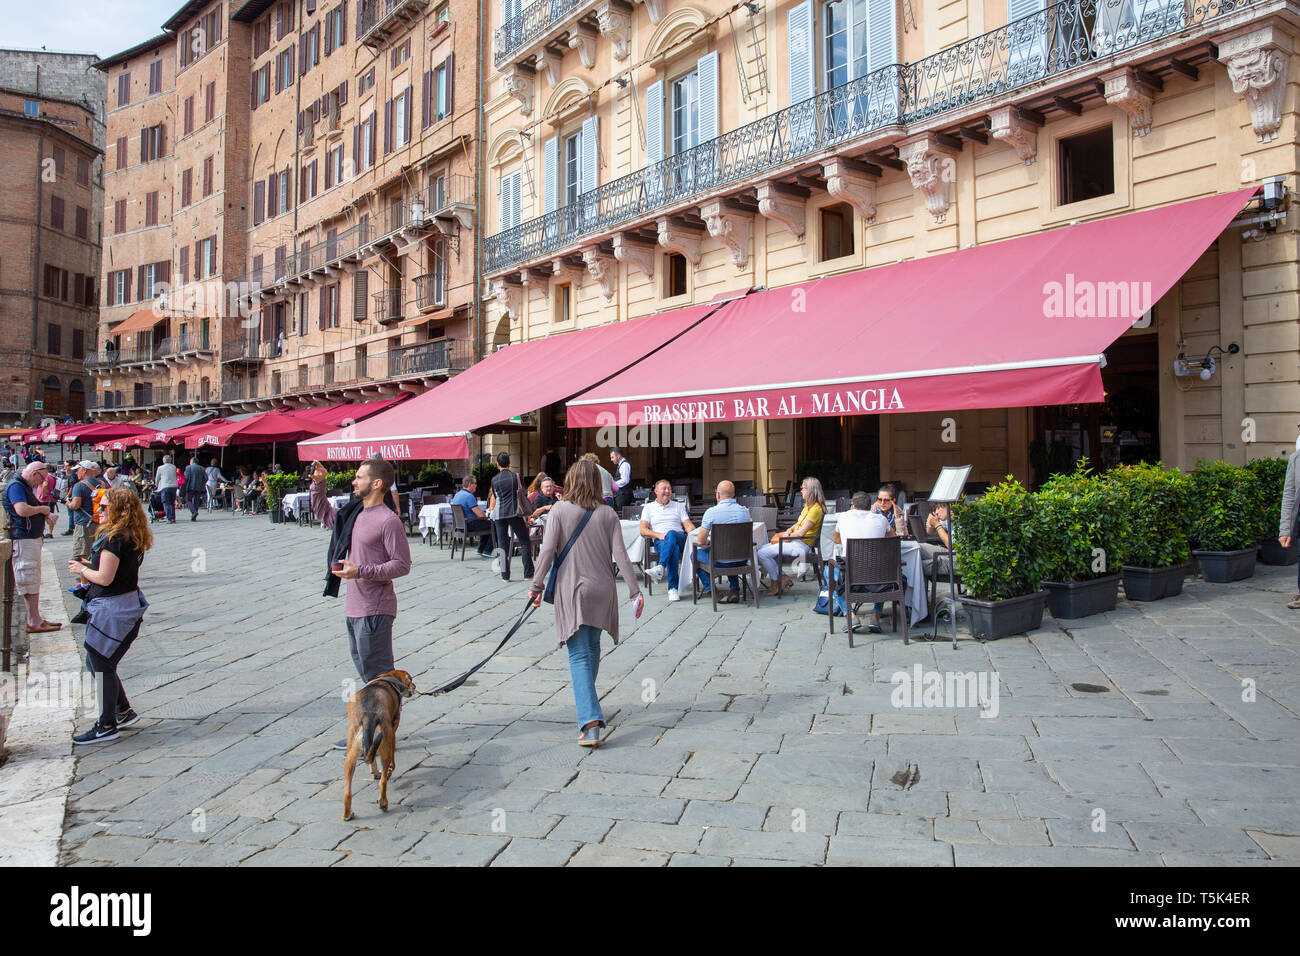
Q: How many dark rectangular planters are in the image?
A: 5